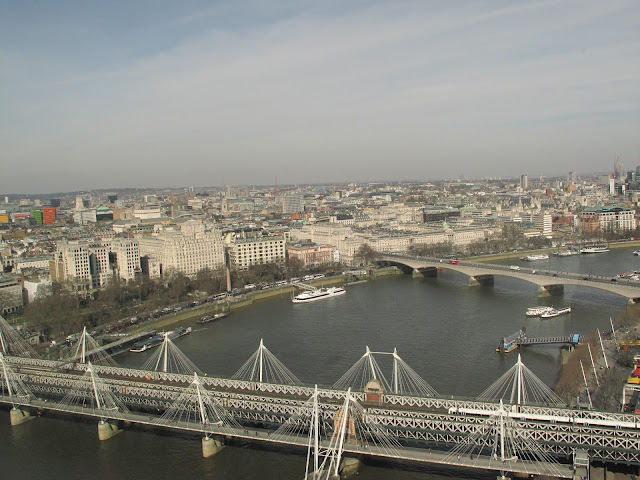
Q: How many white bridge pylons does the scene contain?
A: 13